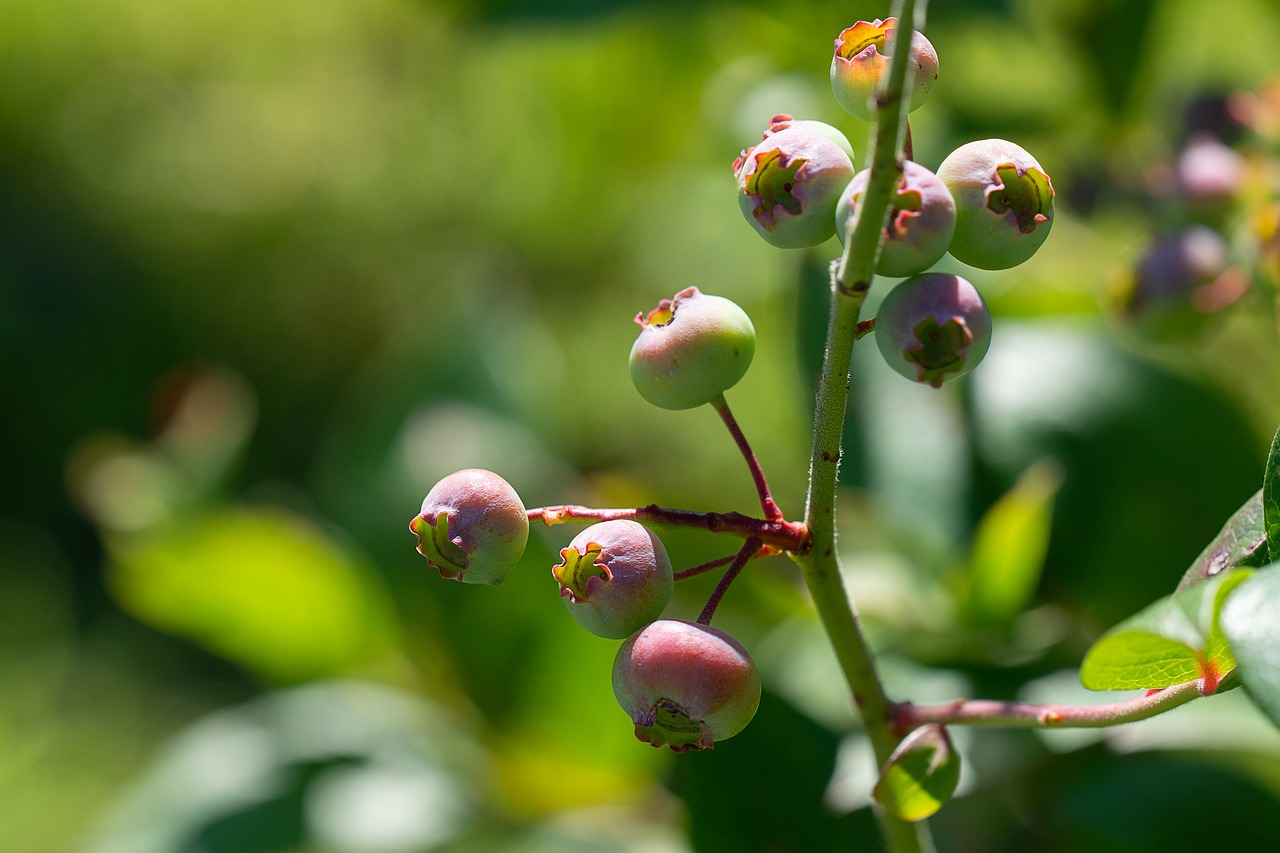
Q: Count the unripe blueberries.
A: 10